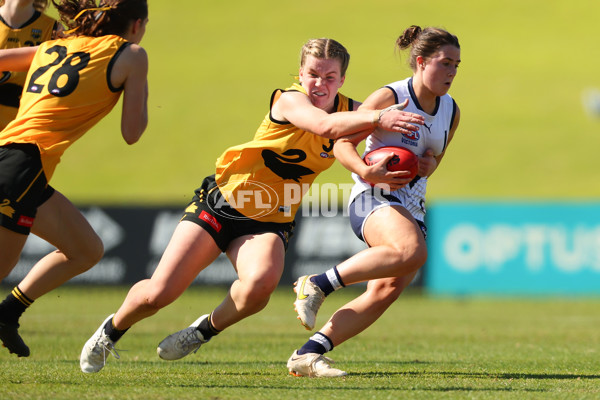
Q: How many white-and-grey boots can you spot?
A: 2